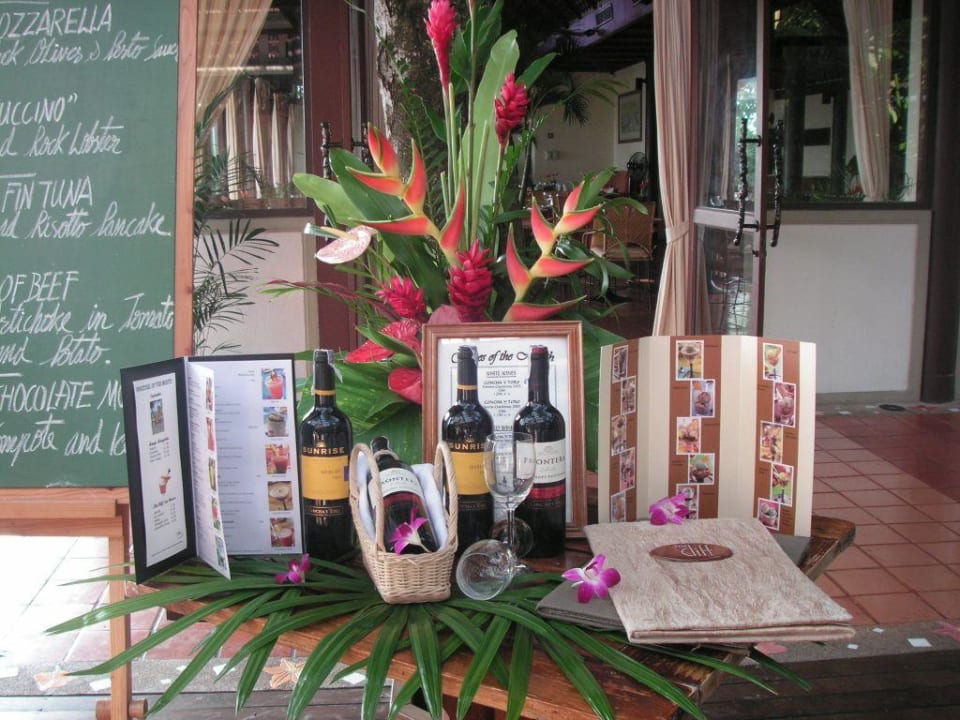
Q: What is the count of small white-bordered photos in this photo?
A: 15